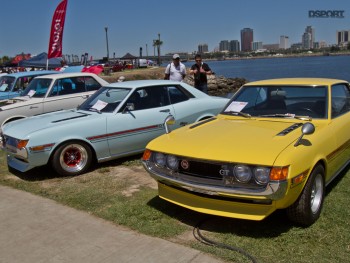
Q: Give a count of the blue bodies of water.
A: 1